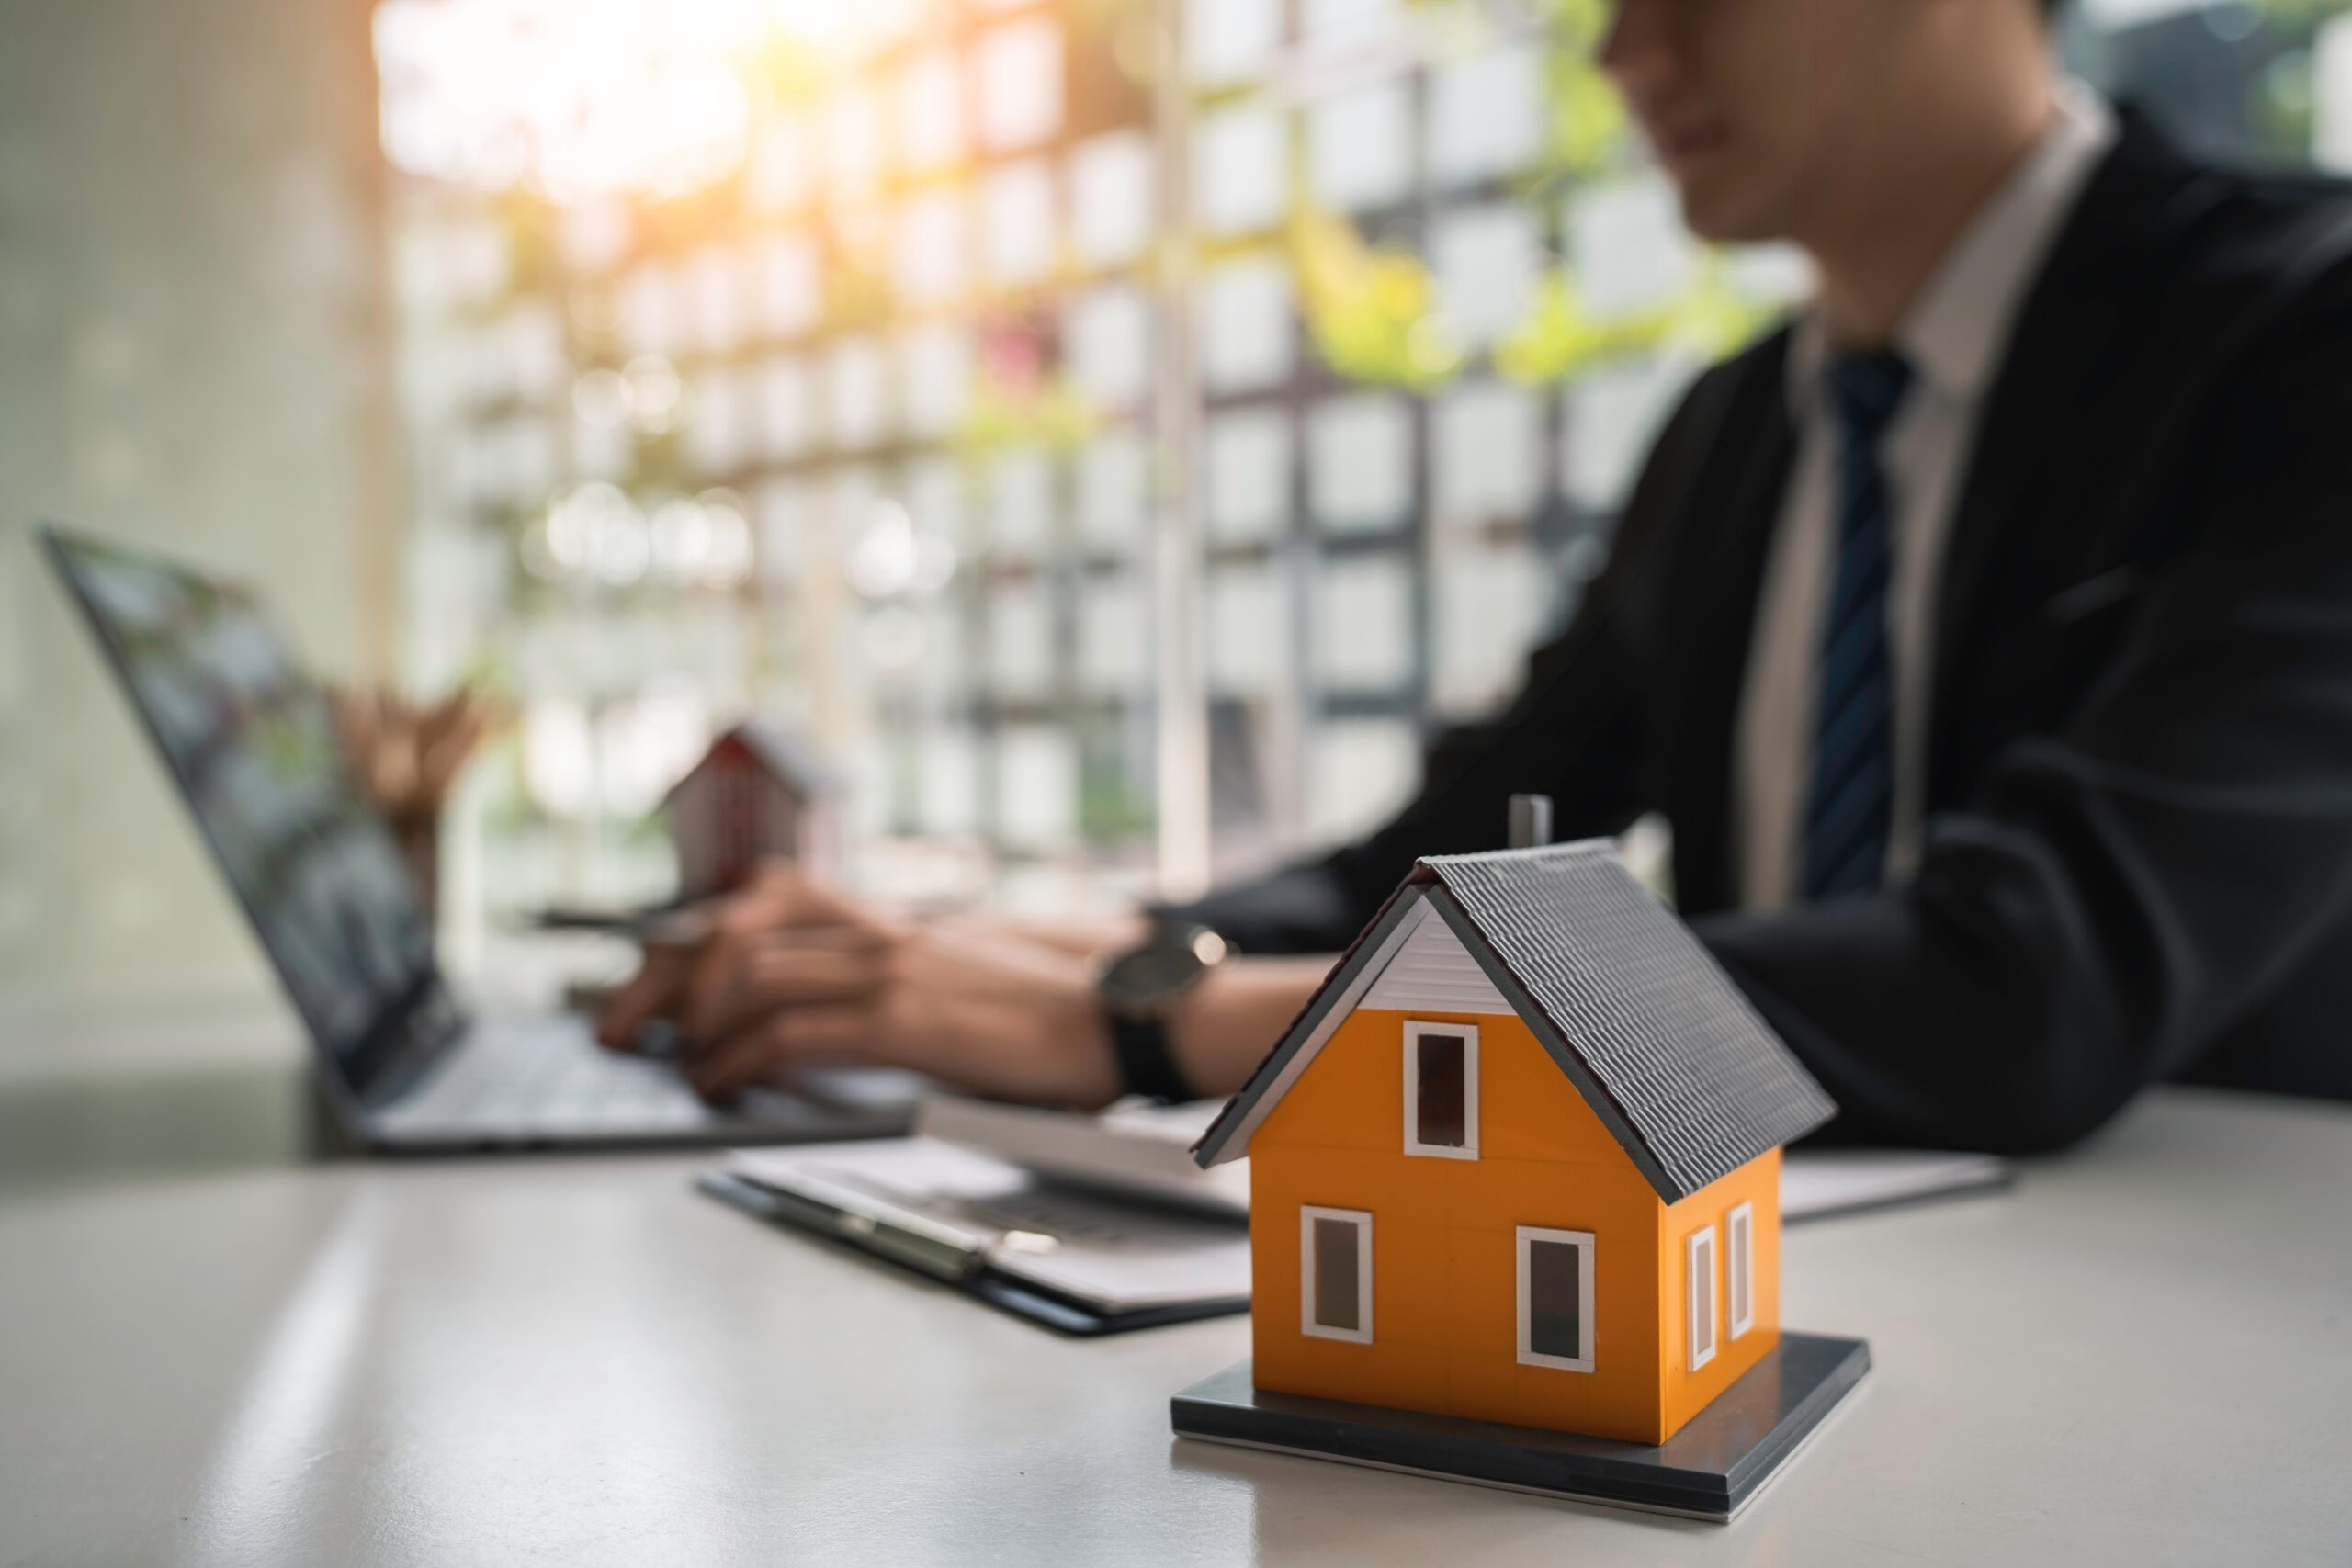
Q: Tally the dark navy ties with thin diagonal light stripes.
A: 1